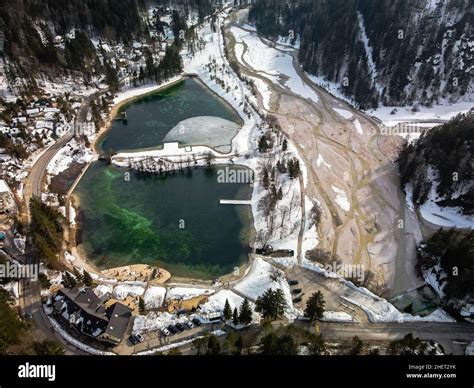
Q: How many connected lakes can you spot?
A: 2